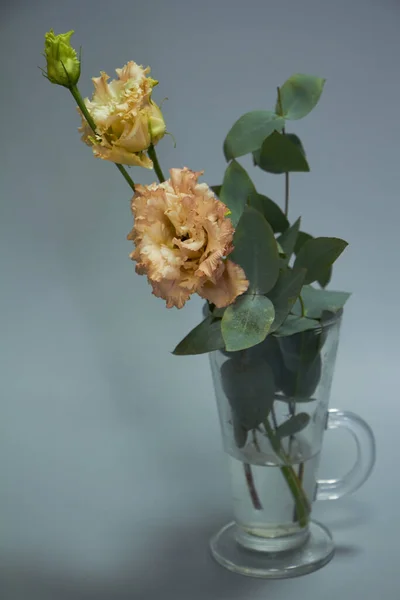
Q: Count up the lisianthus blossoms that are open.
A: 2